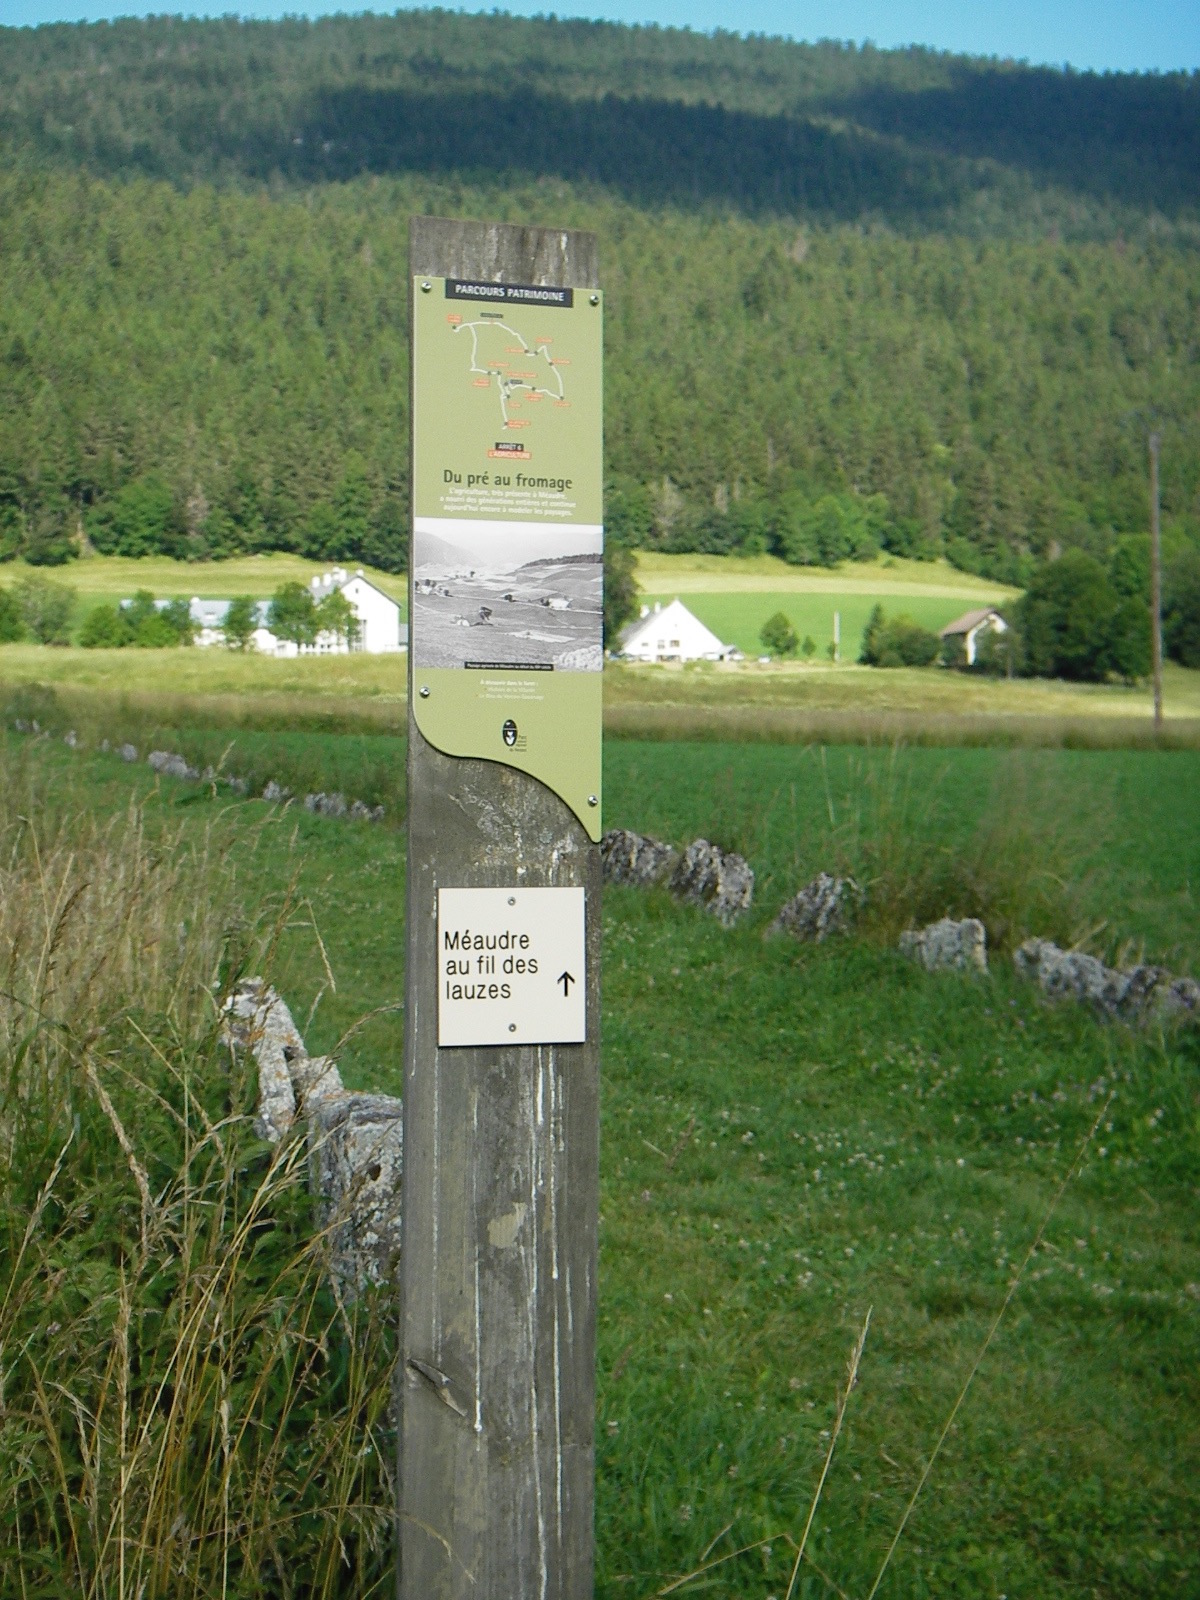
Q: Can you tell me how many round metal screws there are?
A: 6